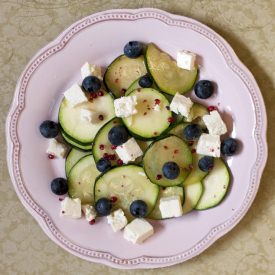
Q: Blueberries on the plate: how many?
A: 14